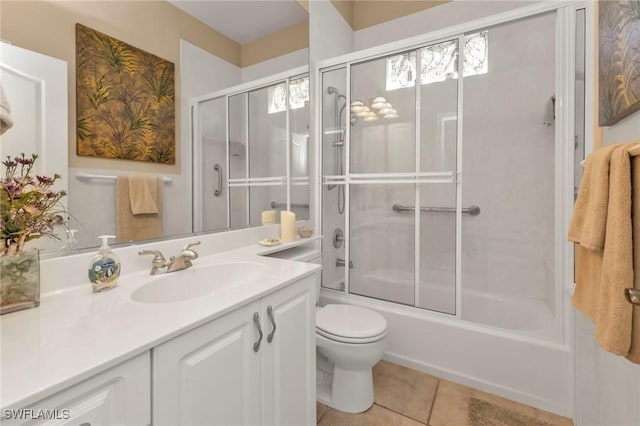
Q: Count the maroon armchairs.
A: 0